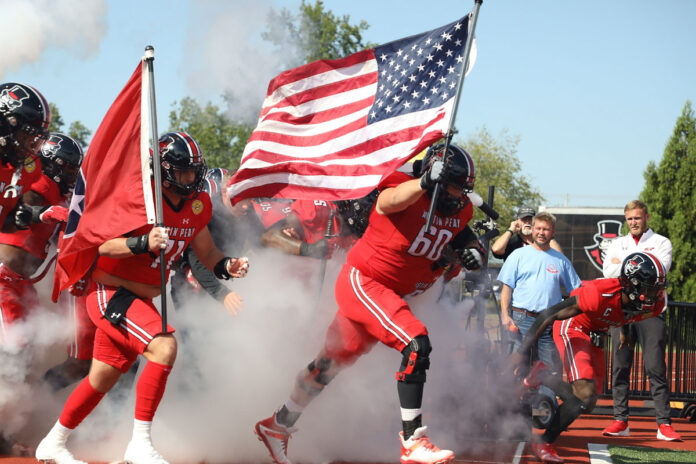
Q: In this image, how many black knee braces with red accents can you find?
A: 2